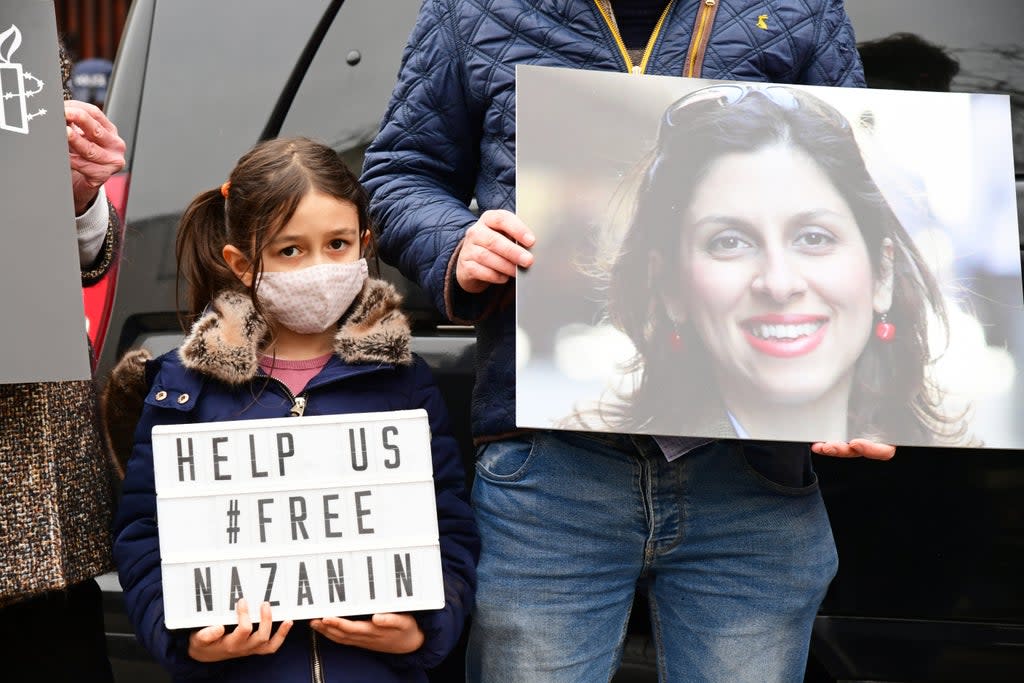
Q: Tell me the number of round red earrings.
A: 2